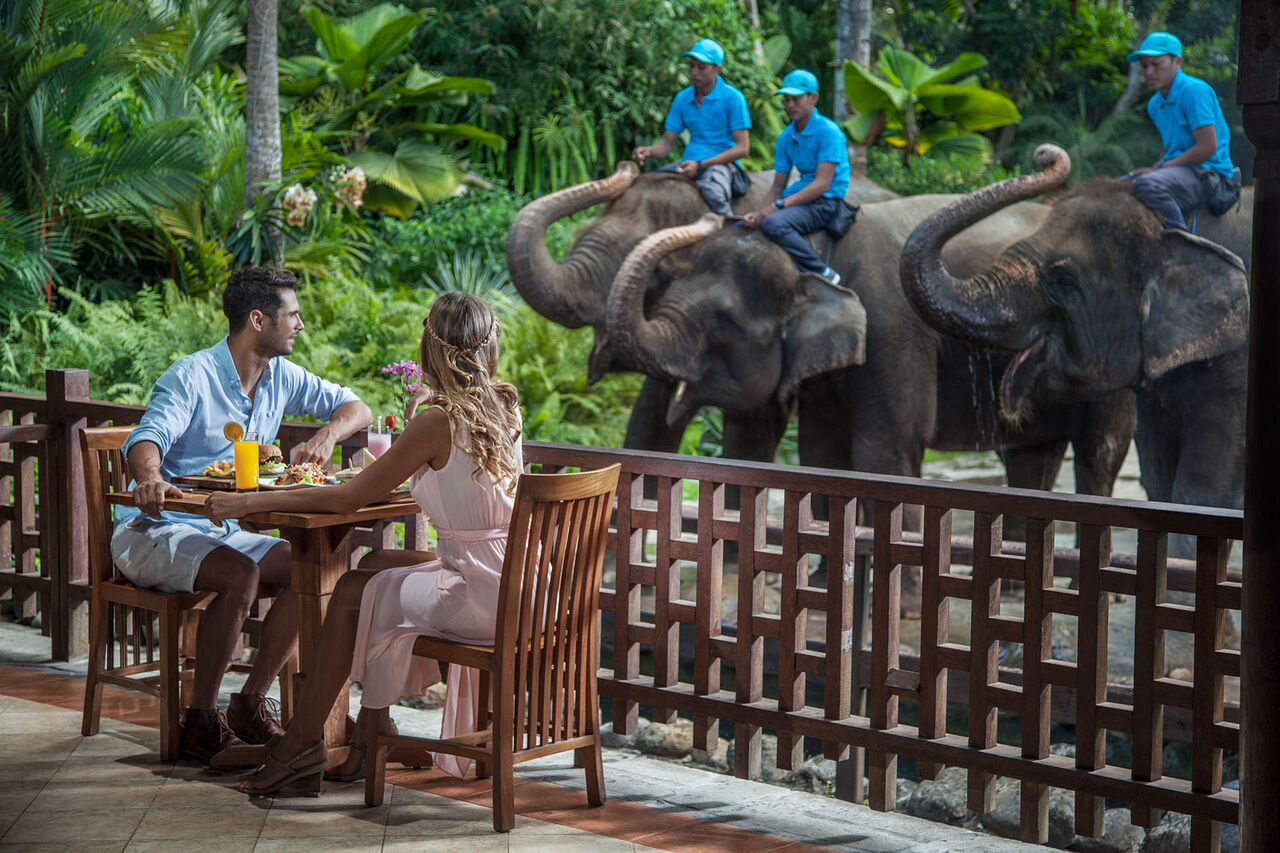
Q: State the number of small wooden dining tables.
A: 1